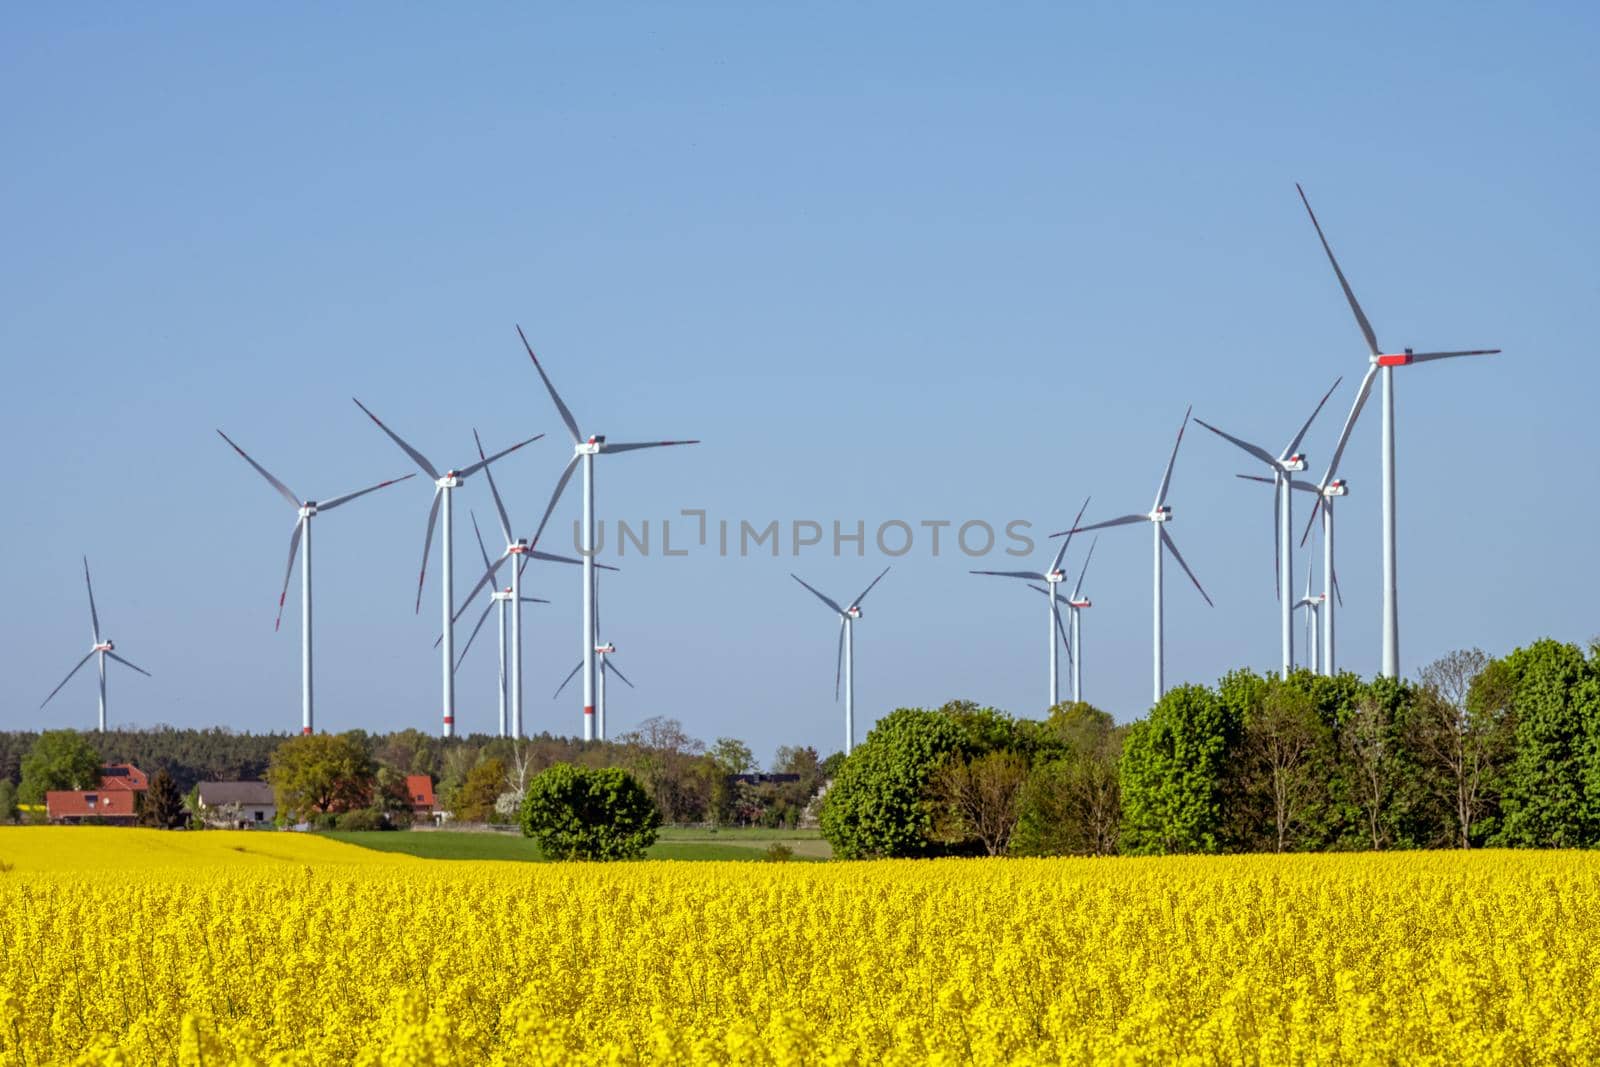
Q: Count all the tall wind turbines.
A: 15